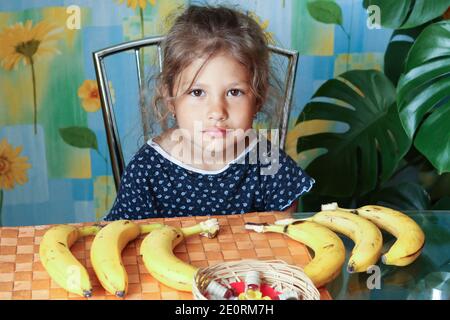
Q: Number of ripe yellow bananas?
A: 6